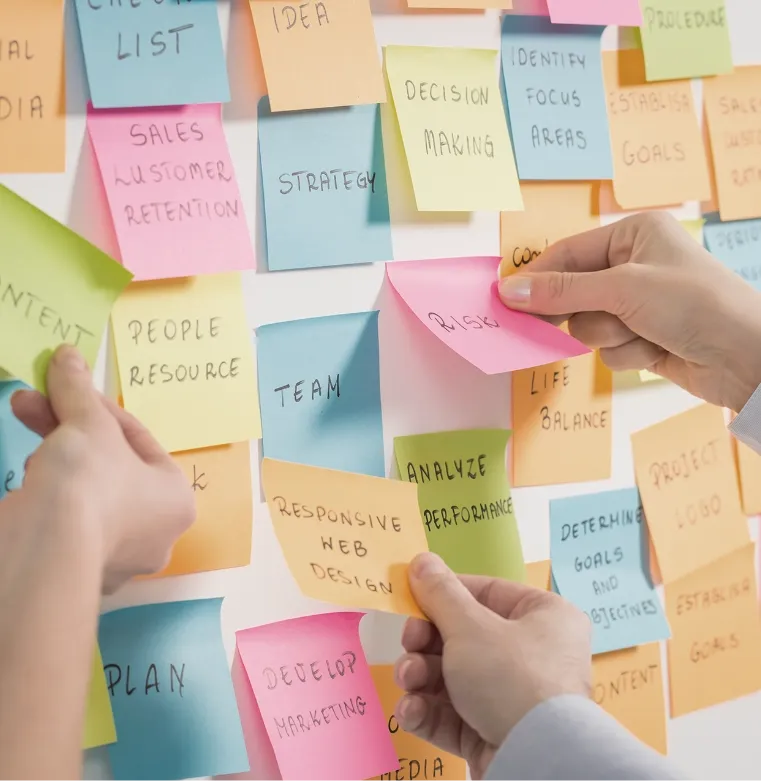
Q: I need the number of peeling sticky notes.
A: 3